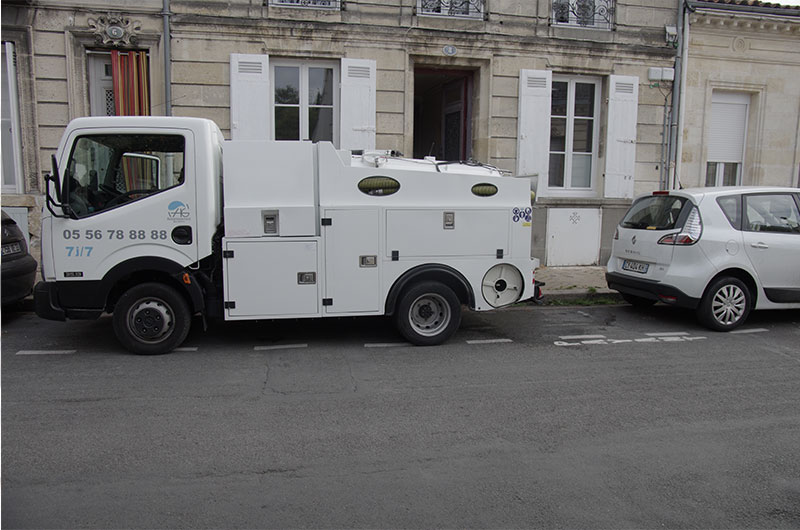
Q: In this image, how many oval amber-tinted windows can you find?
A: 2